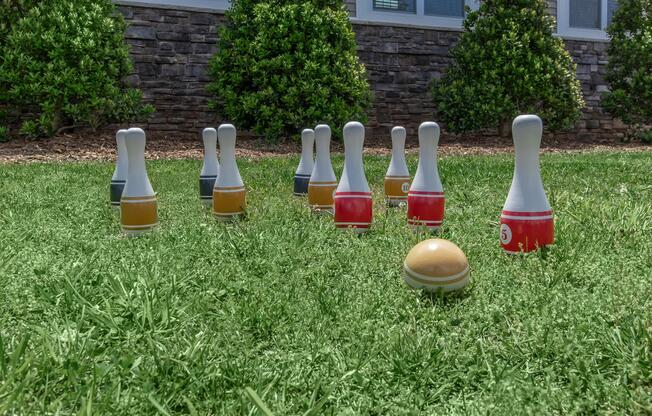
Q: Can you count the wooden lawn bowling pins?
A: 10